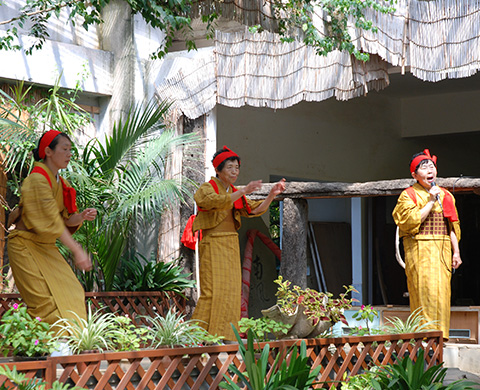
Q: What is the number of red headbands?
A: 3